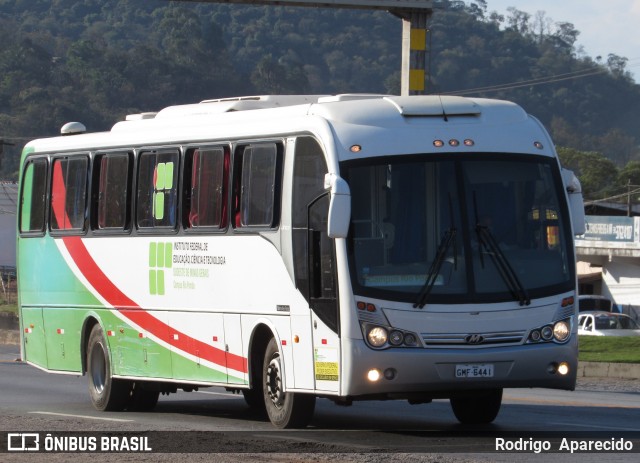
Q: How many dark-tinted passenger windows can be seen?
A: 6